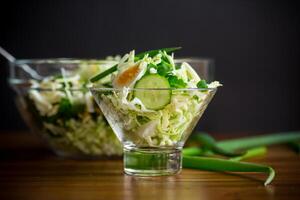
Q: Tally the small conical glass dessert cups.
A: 1